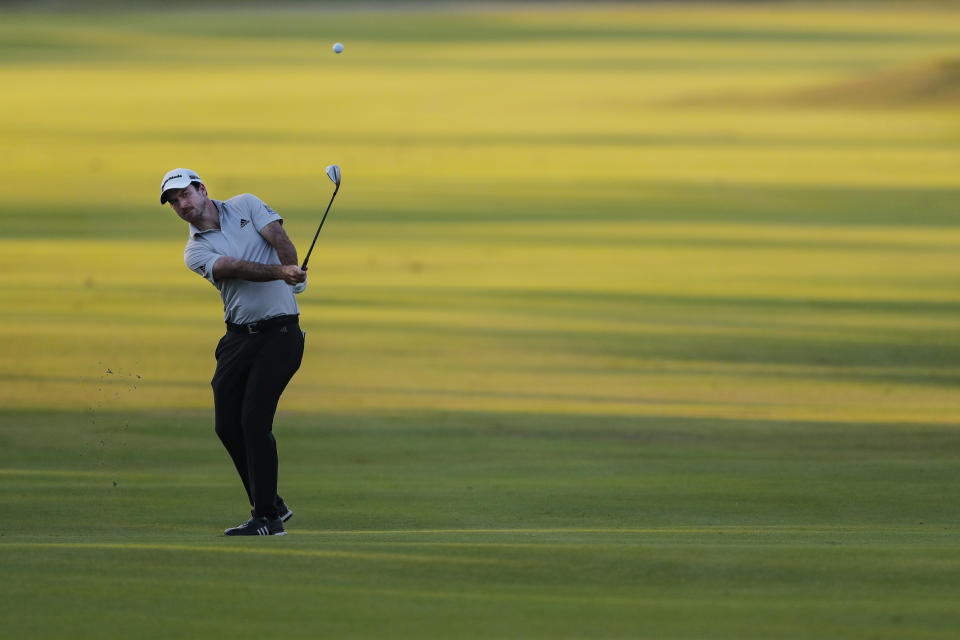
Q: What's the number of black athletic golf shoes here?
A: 2